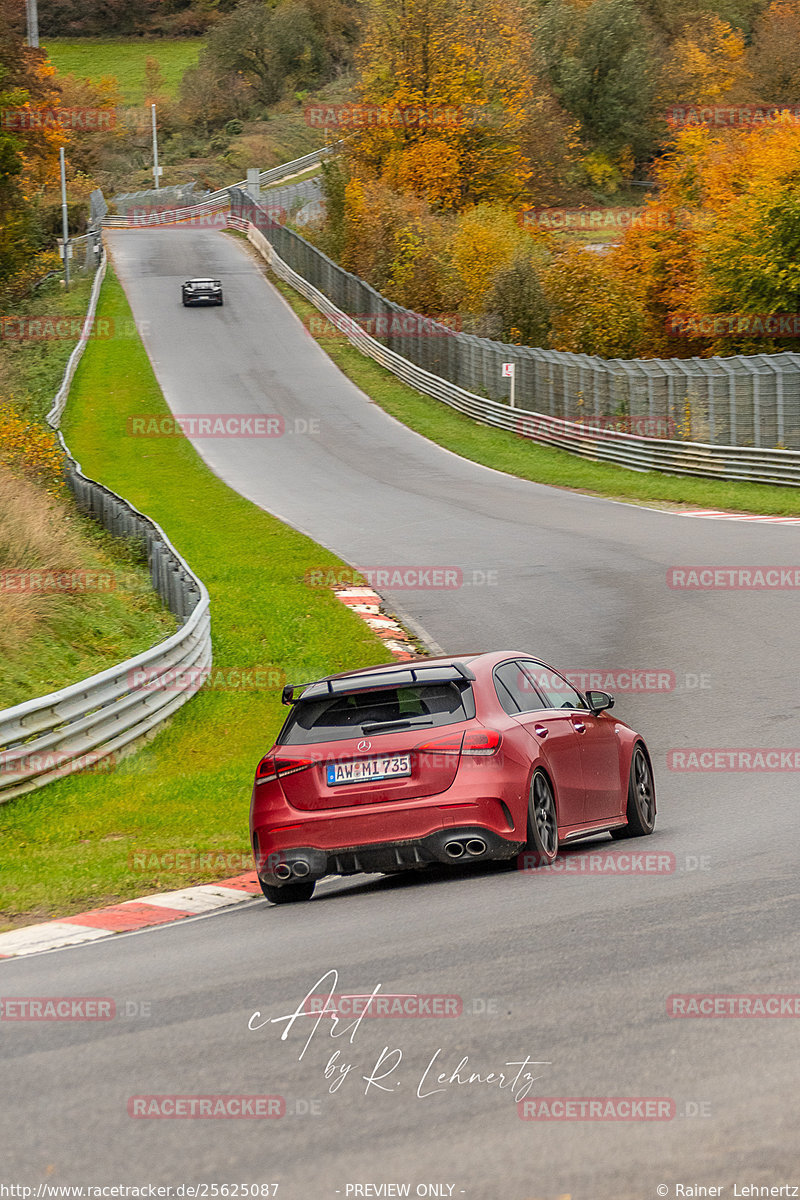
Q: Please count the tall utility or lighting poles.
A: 3